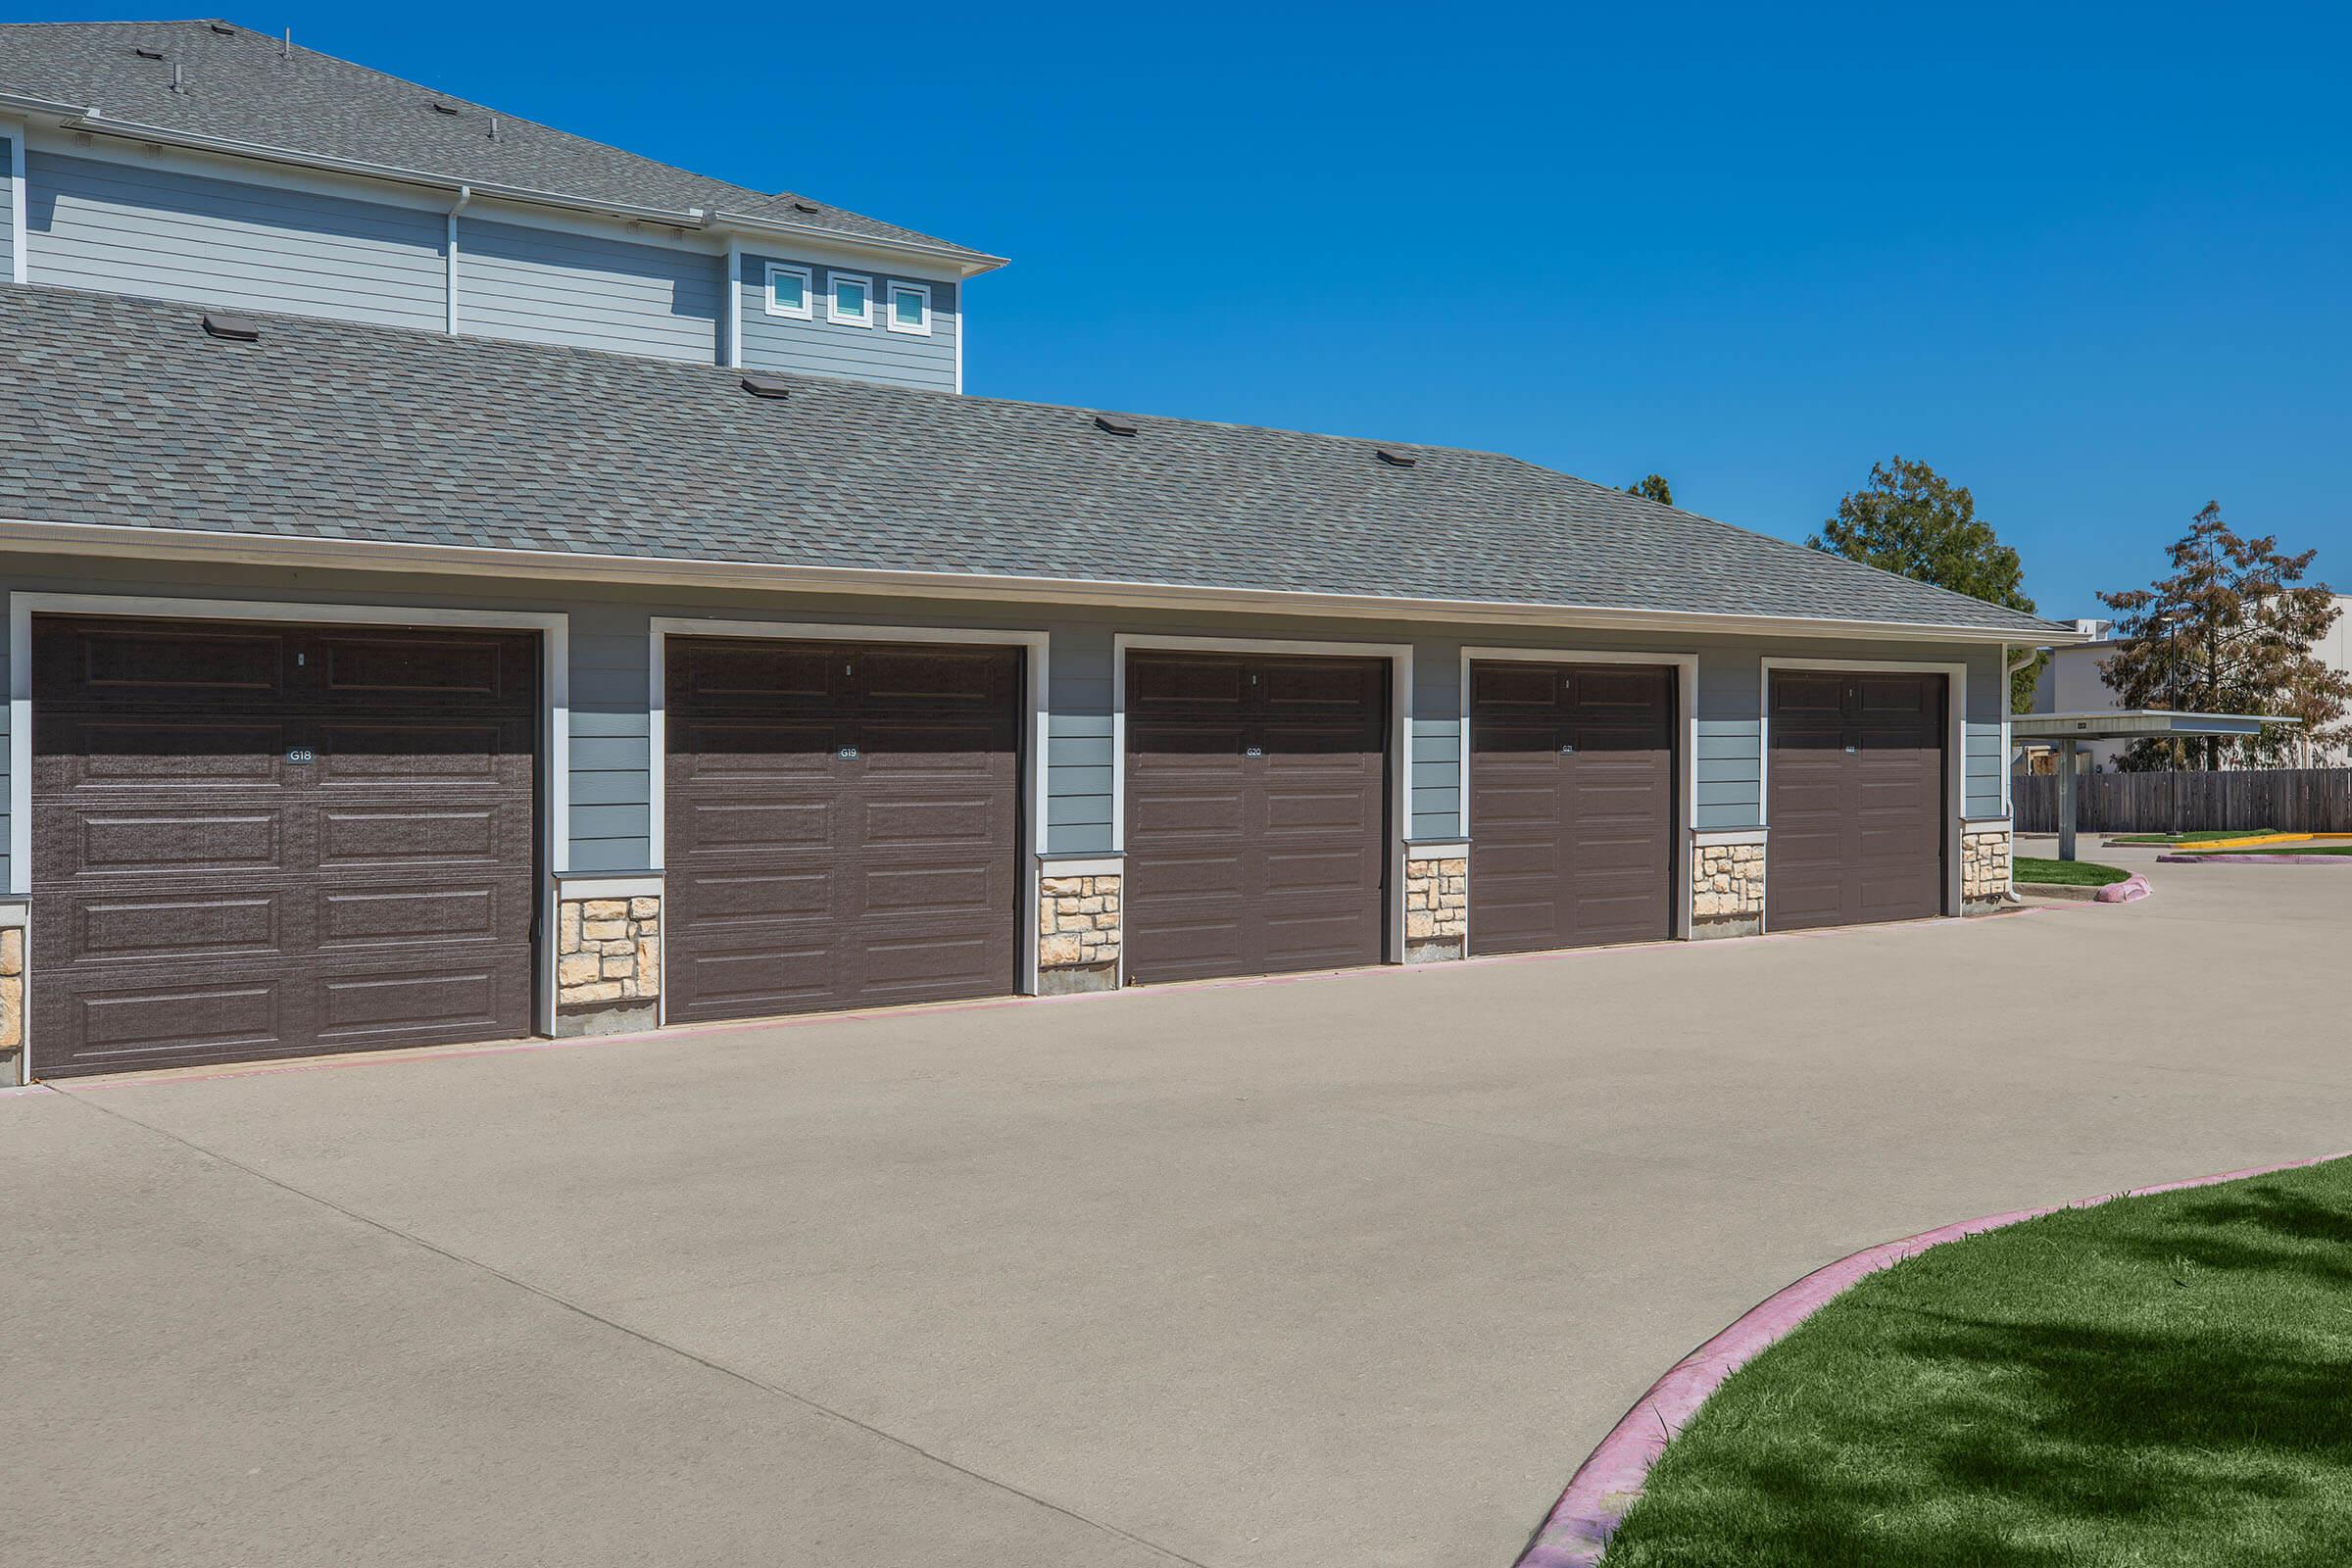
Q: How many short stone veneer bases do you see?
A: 6